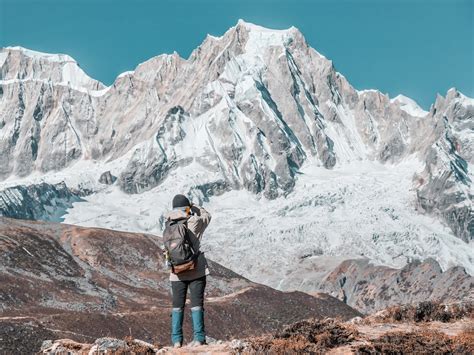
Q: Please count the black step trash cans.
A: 0